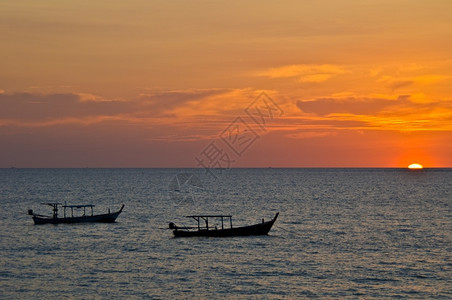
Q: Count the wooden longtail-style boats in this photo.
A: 2